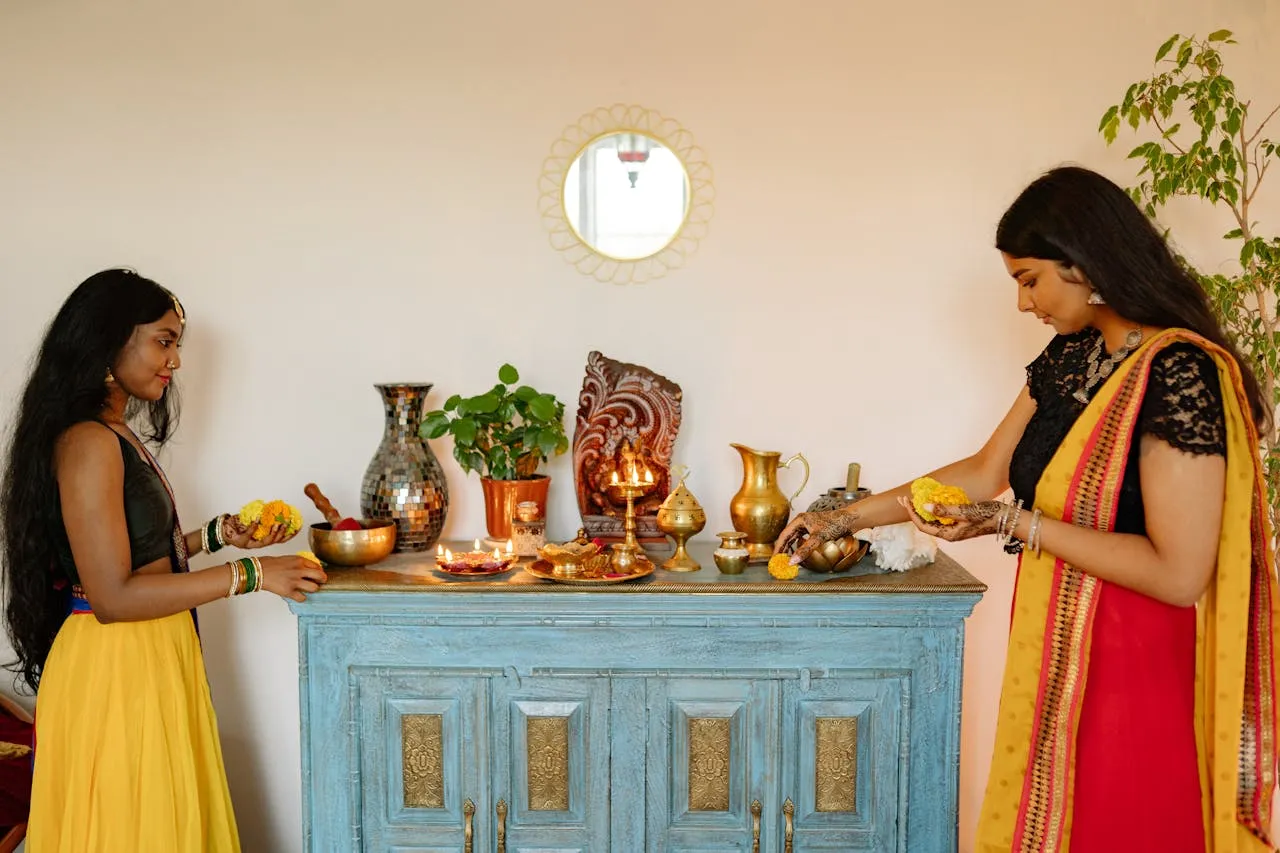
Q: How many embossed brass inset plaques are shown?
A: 4